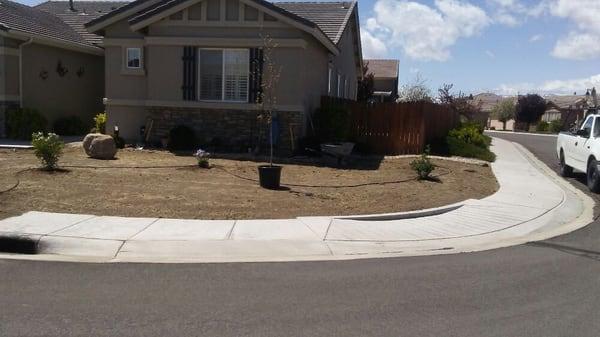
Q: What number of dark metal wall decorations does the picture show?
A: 3